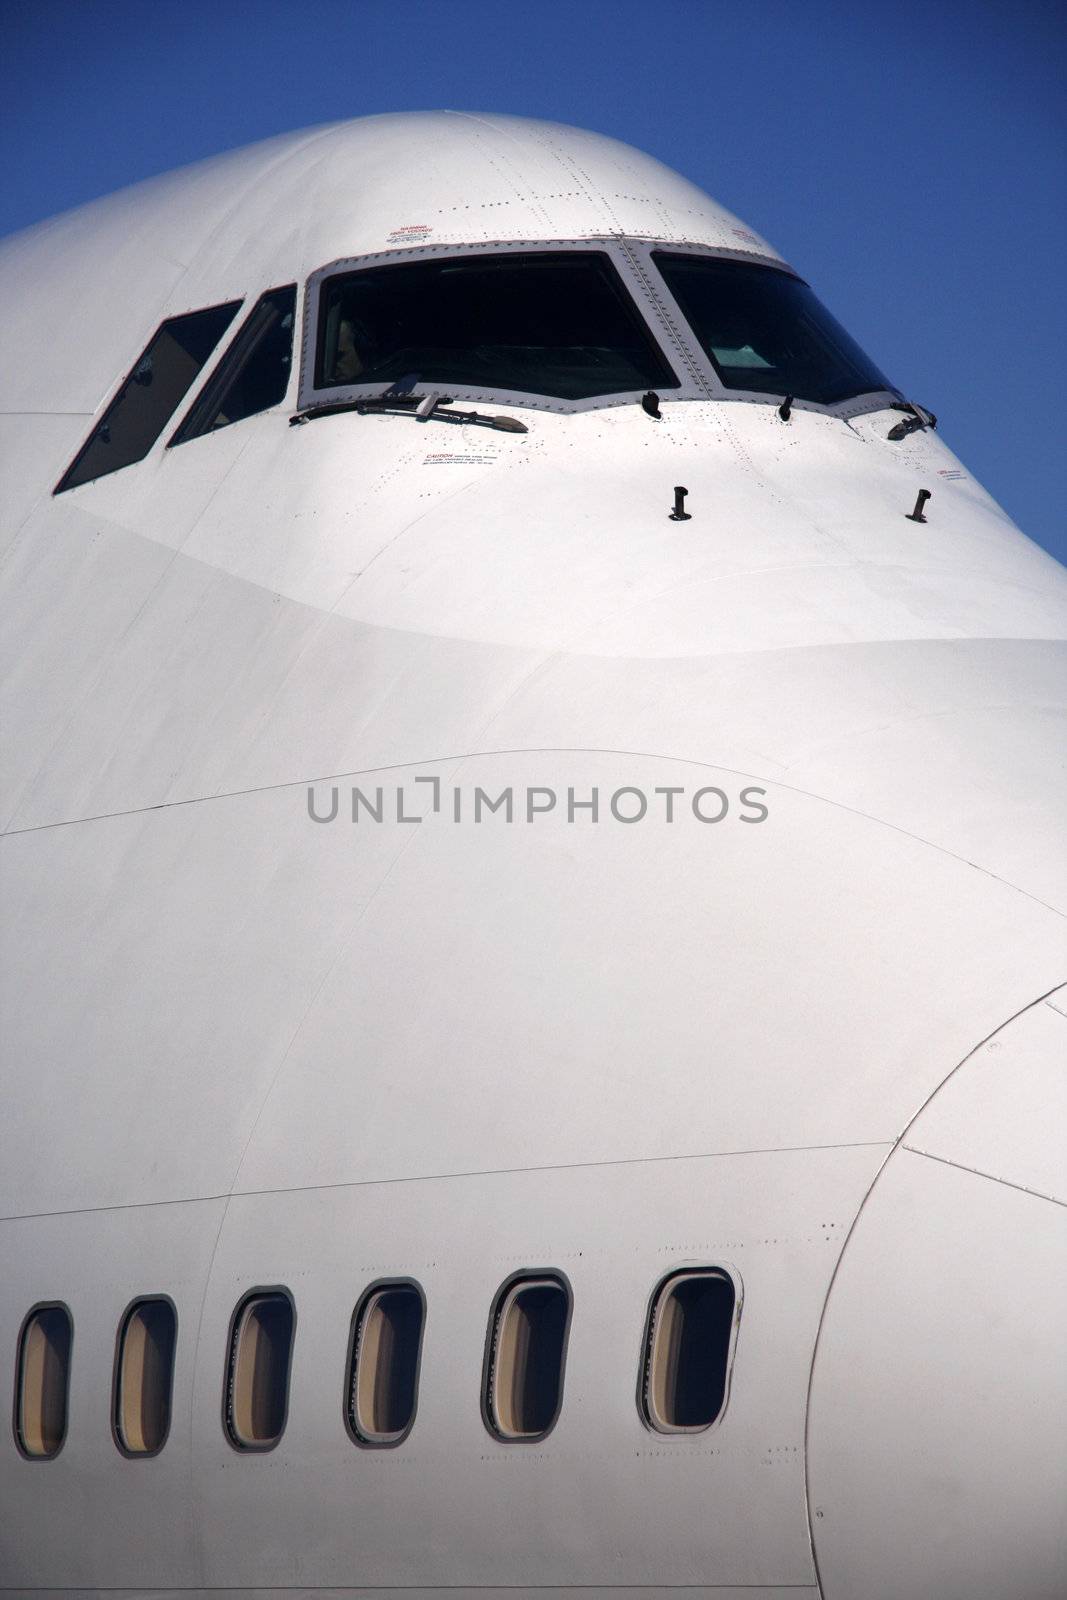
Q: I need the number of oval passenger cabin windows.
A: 6